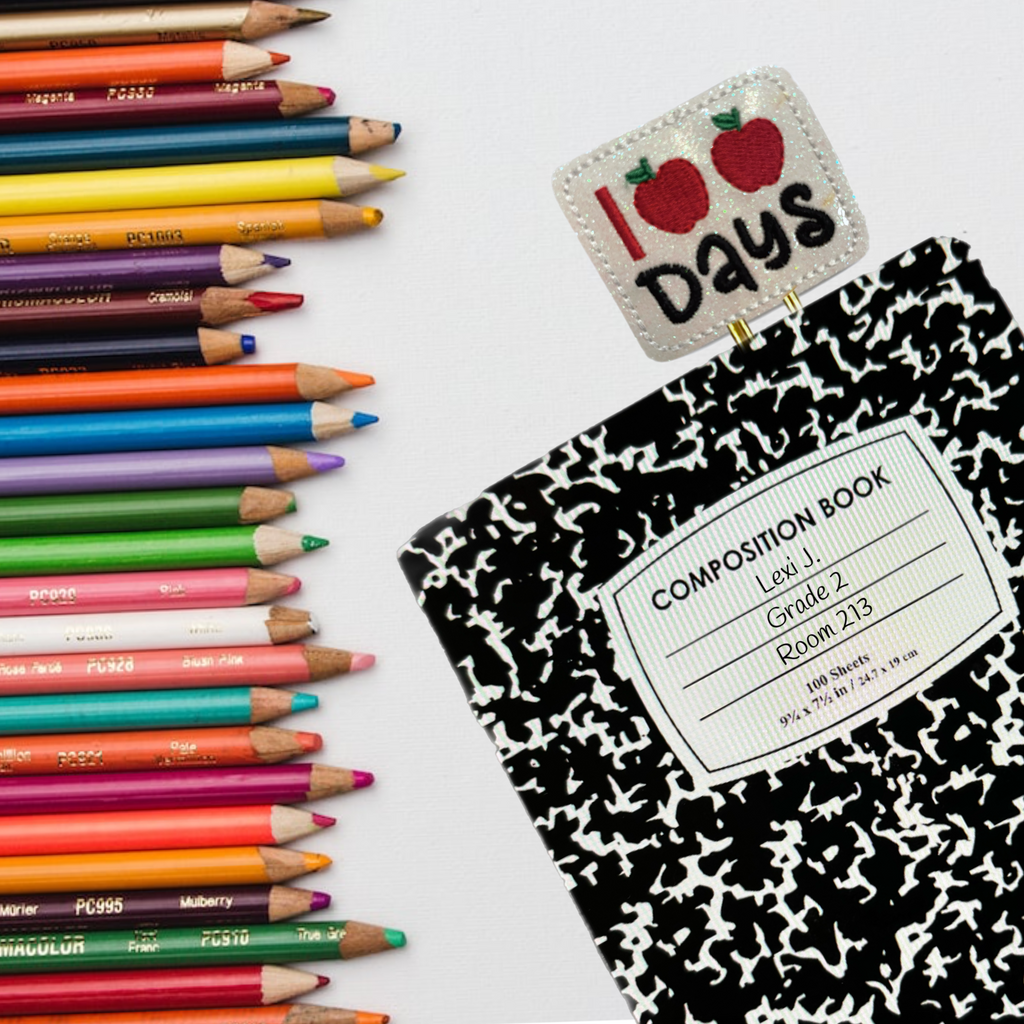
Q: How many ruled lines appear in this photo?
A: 3